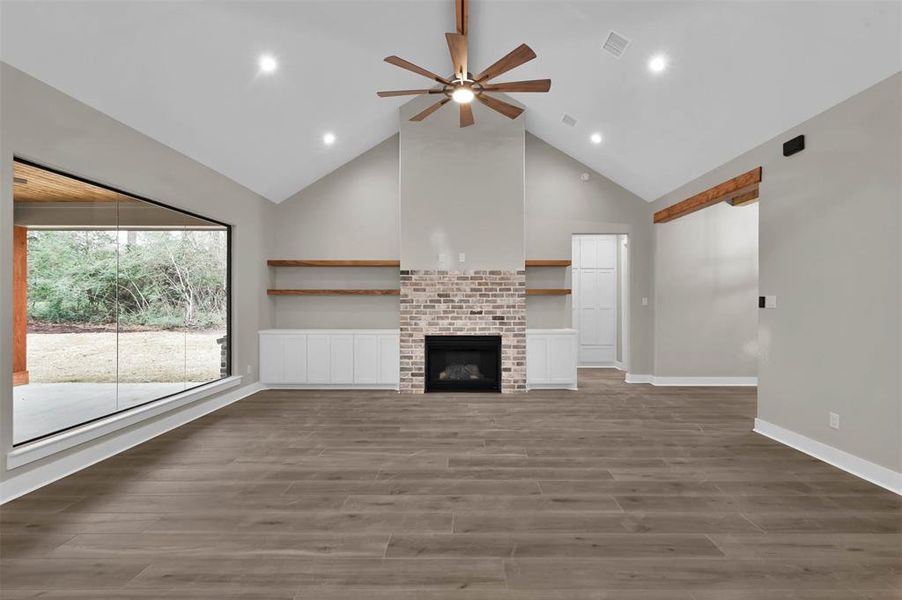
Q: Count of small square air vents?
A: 2